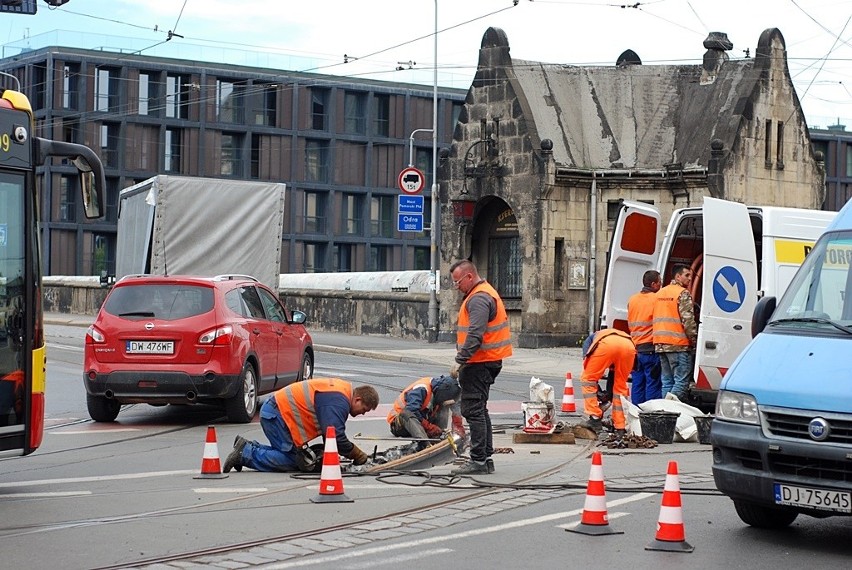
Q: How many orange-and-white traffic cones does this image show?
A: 5